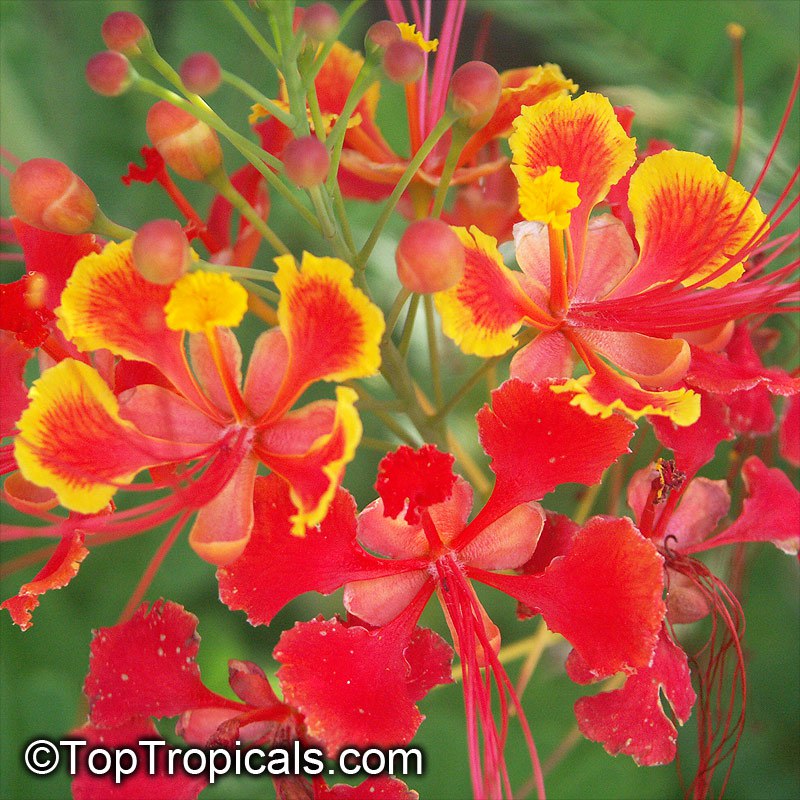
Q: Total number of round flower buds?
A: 12